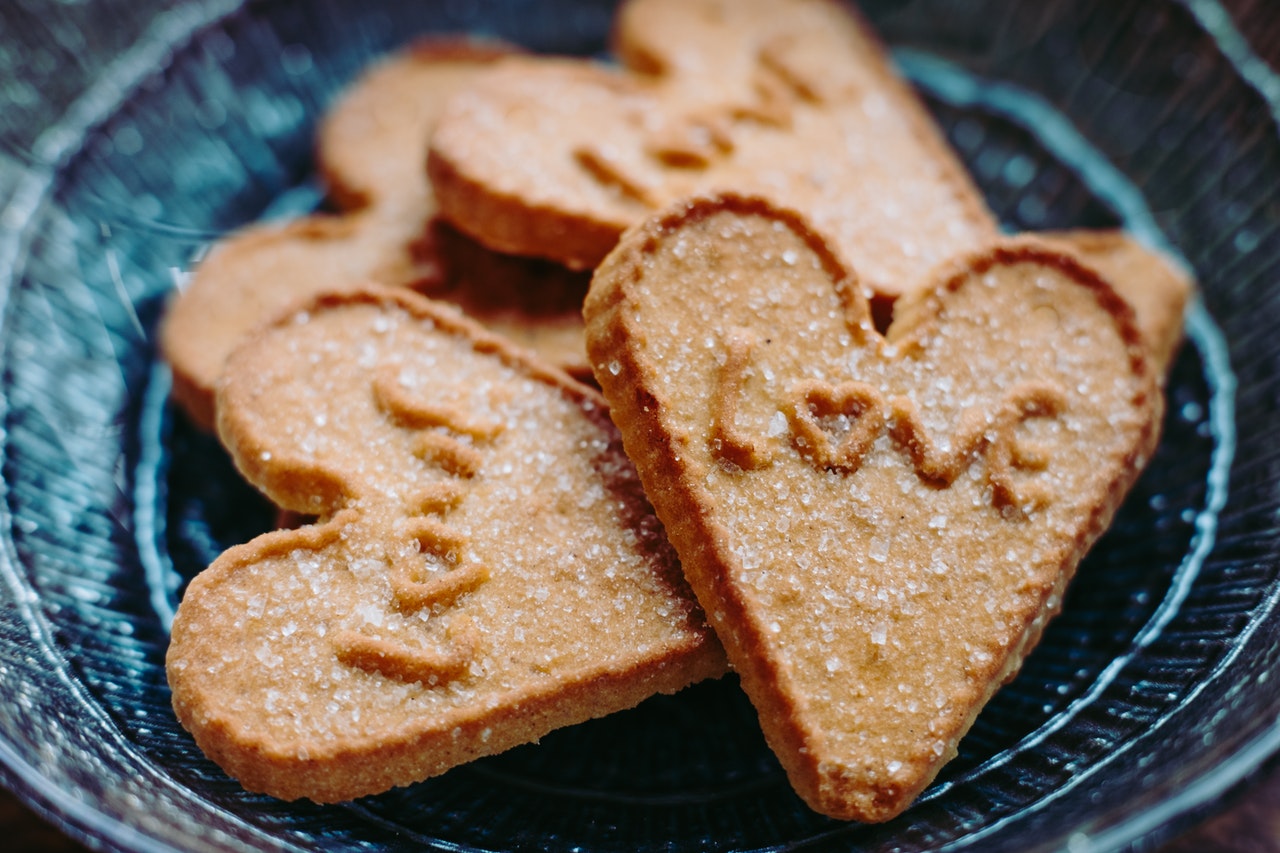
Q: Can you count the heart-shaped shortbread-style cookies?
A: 5